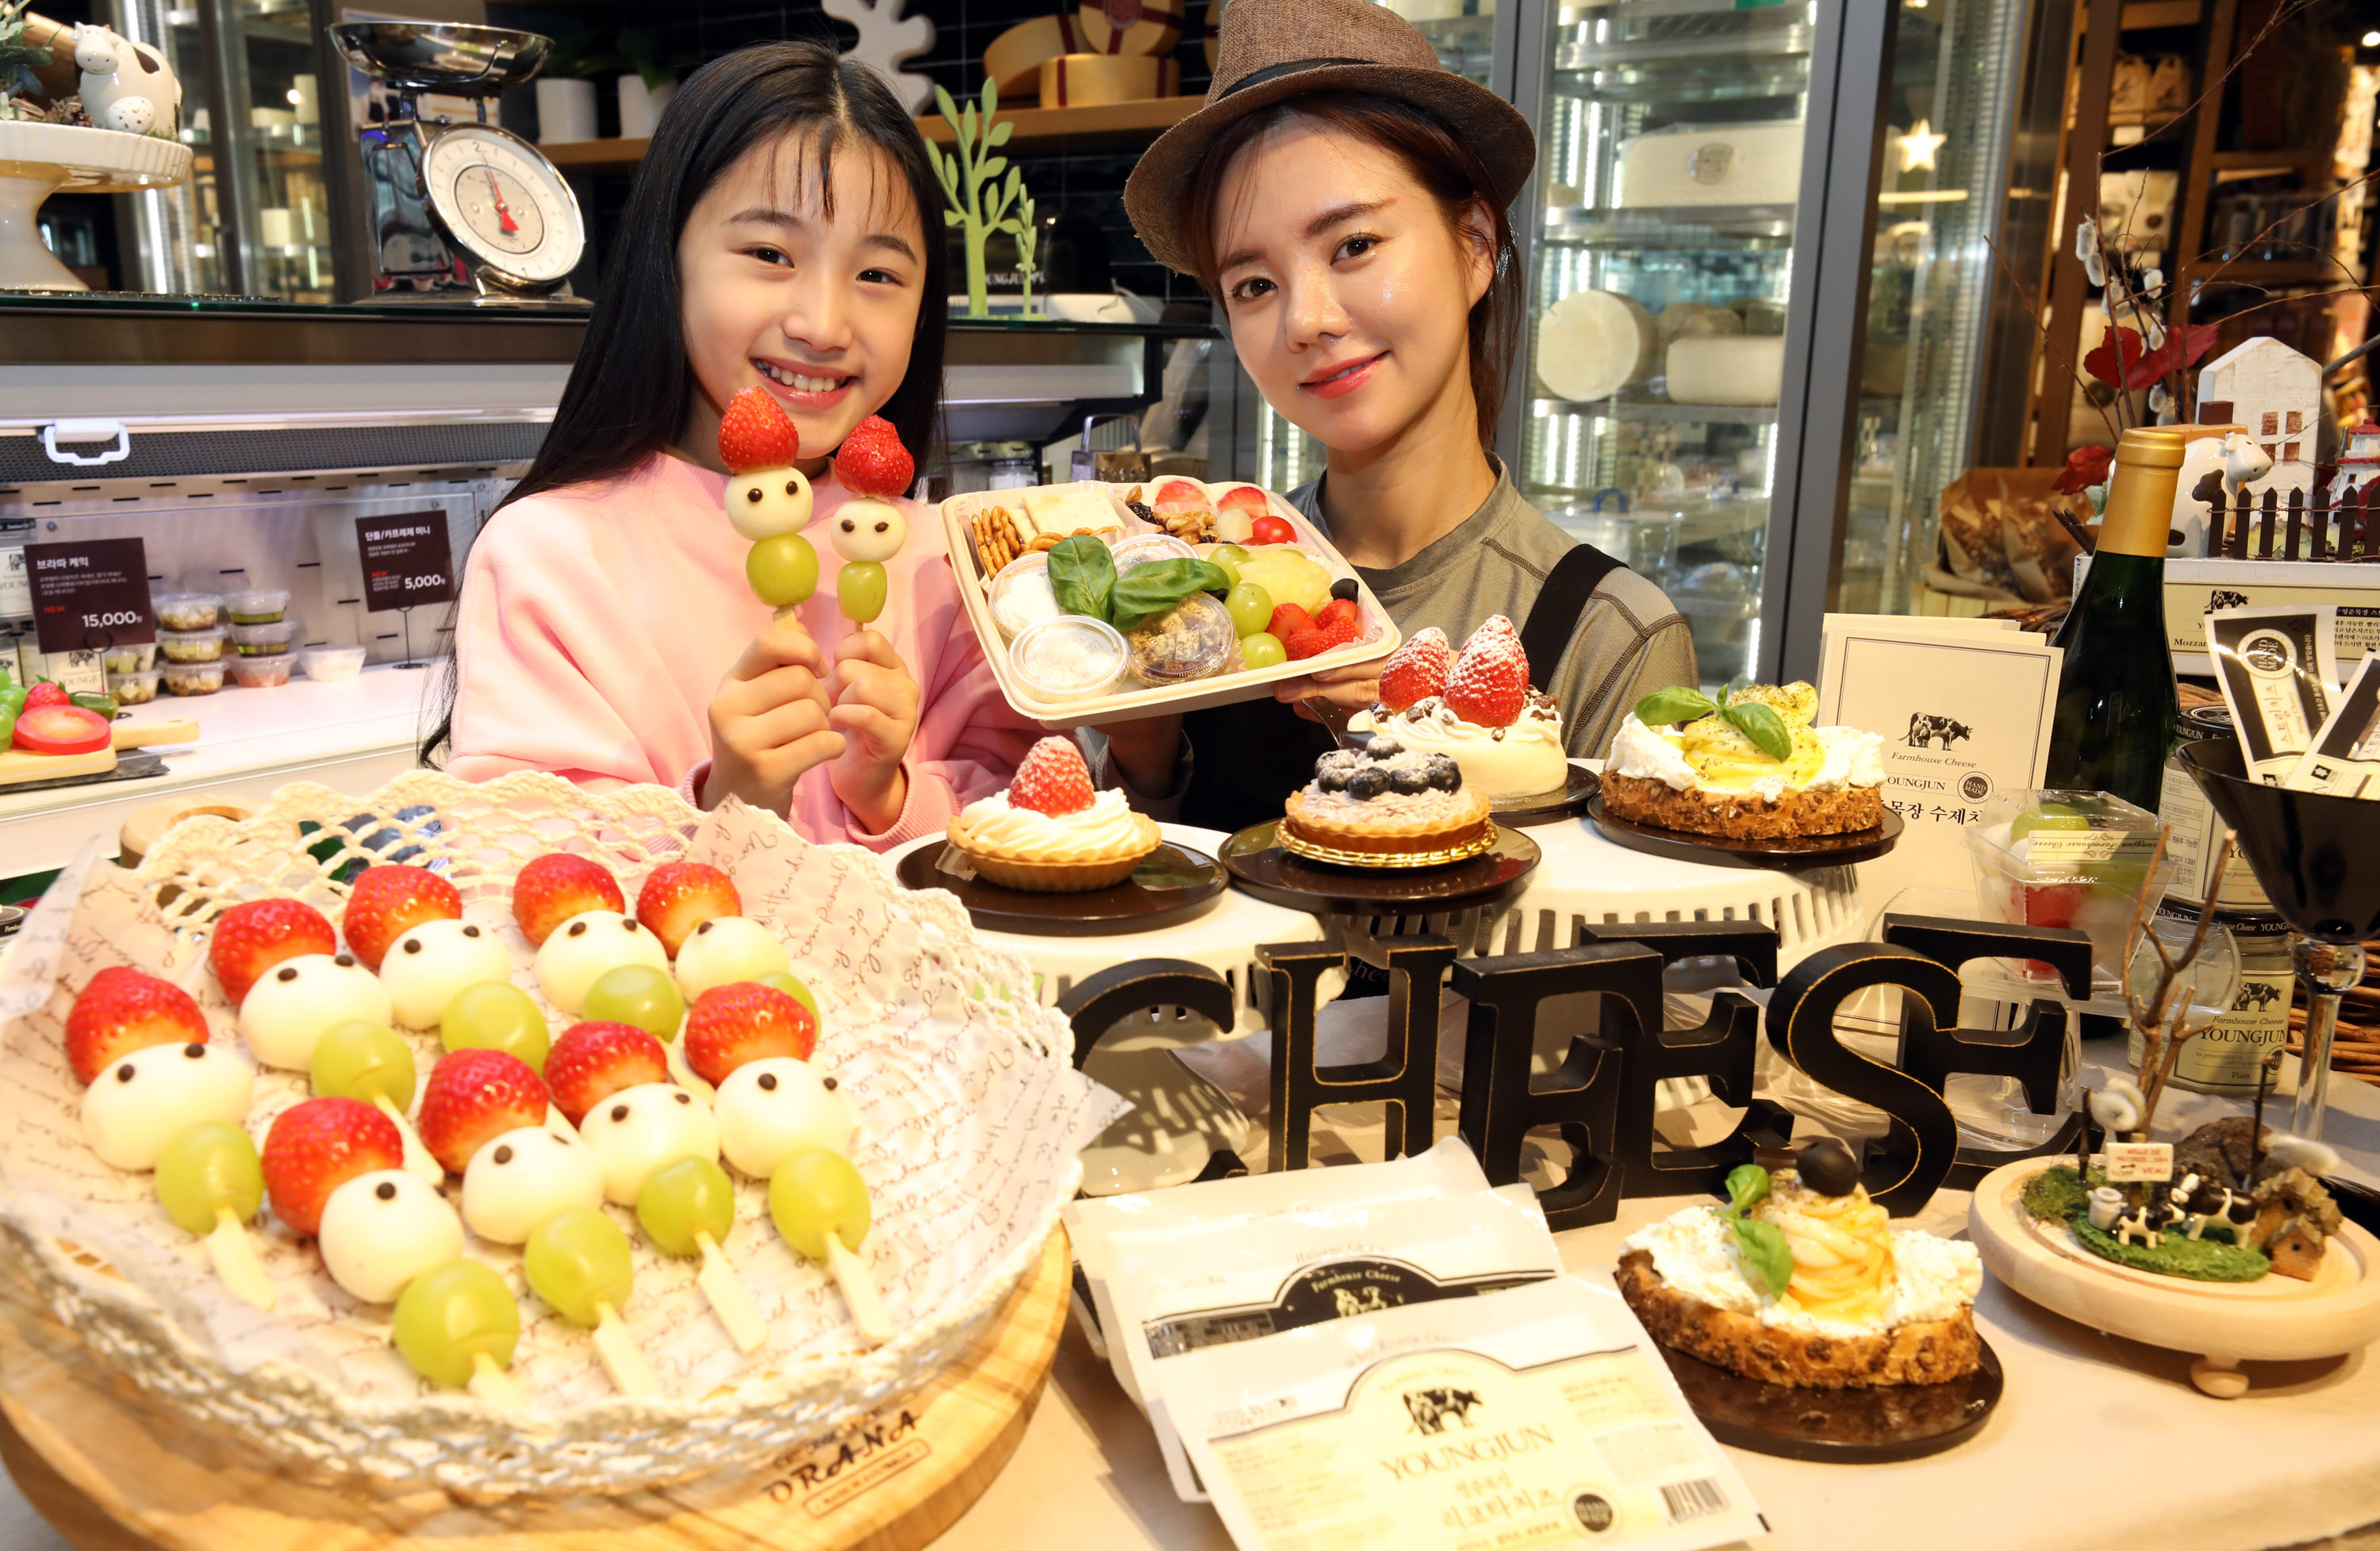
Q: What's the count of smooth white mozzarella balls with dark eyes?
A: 11